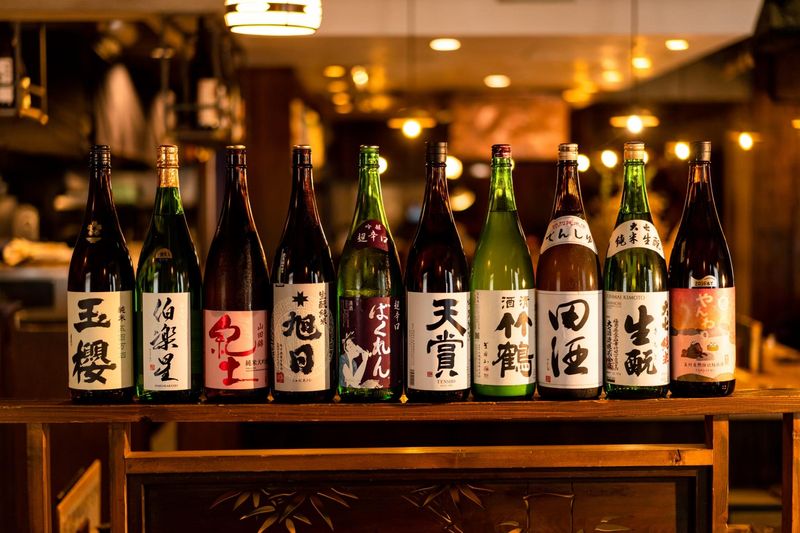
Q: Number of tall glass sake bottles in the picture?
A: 10